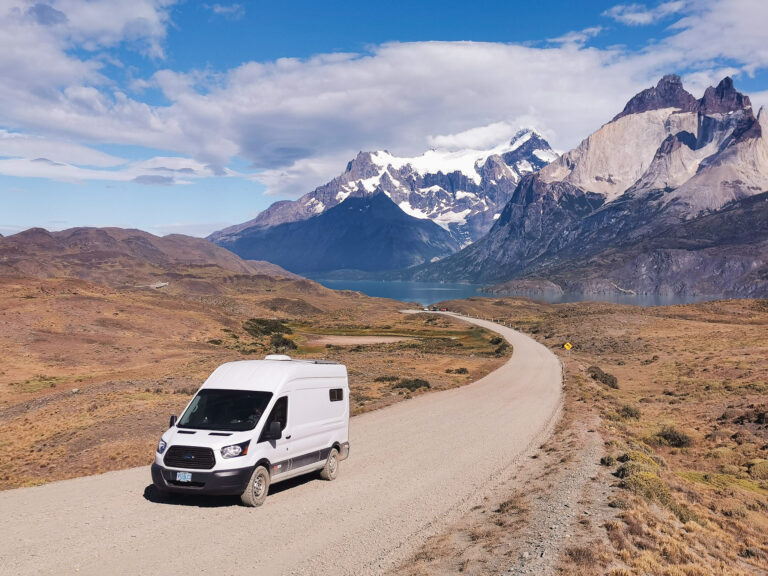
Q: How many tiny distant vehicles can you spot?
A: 3